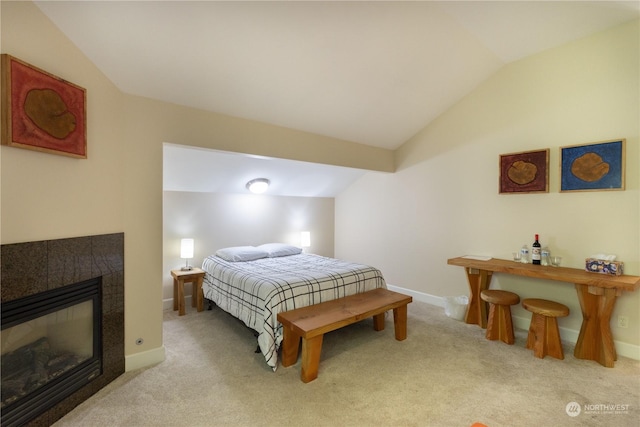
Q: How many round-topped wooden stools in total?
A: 2